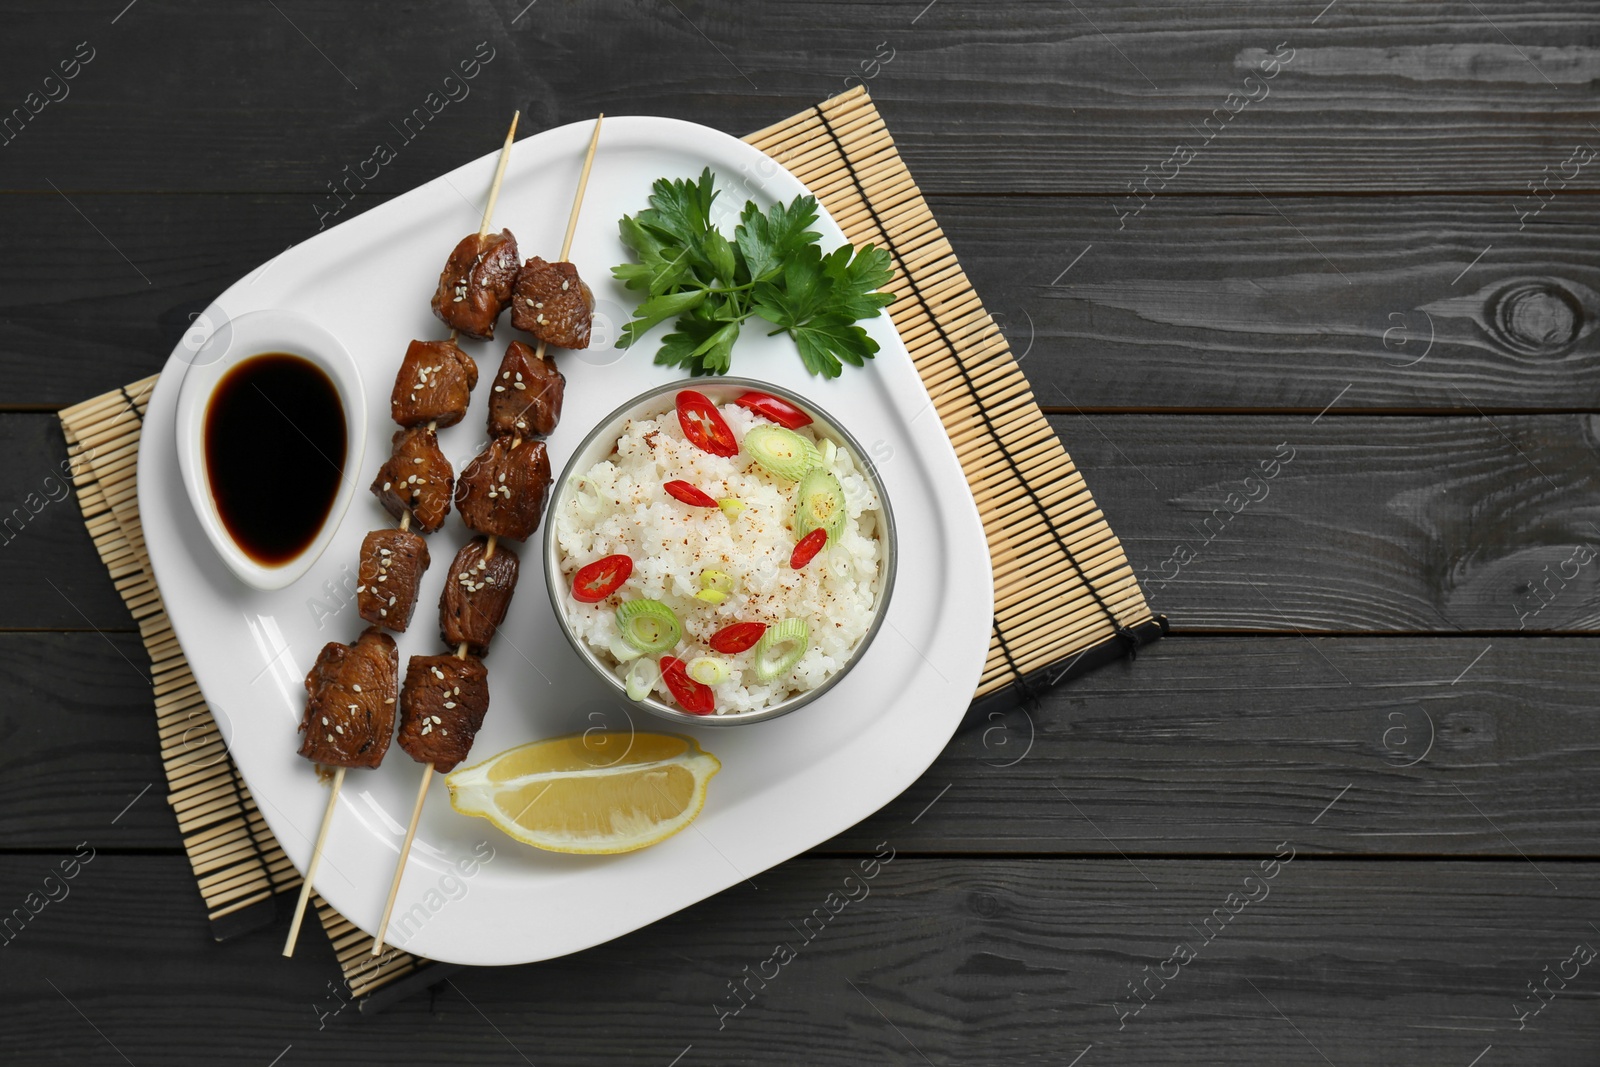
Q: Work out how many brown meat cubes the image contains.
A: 10